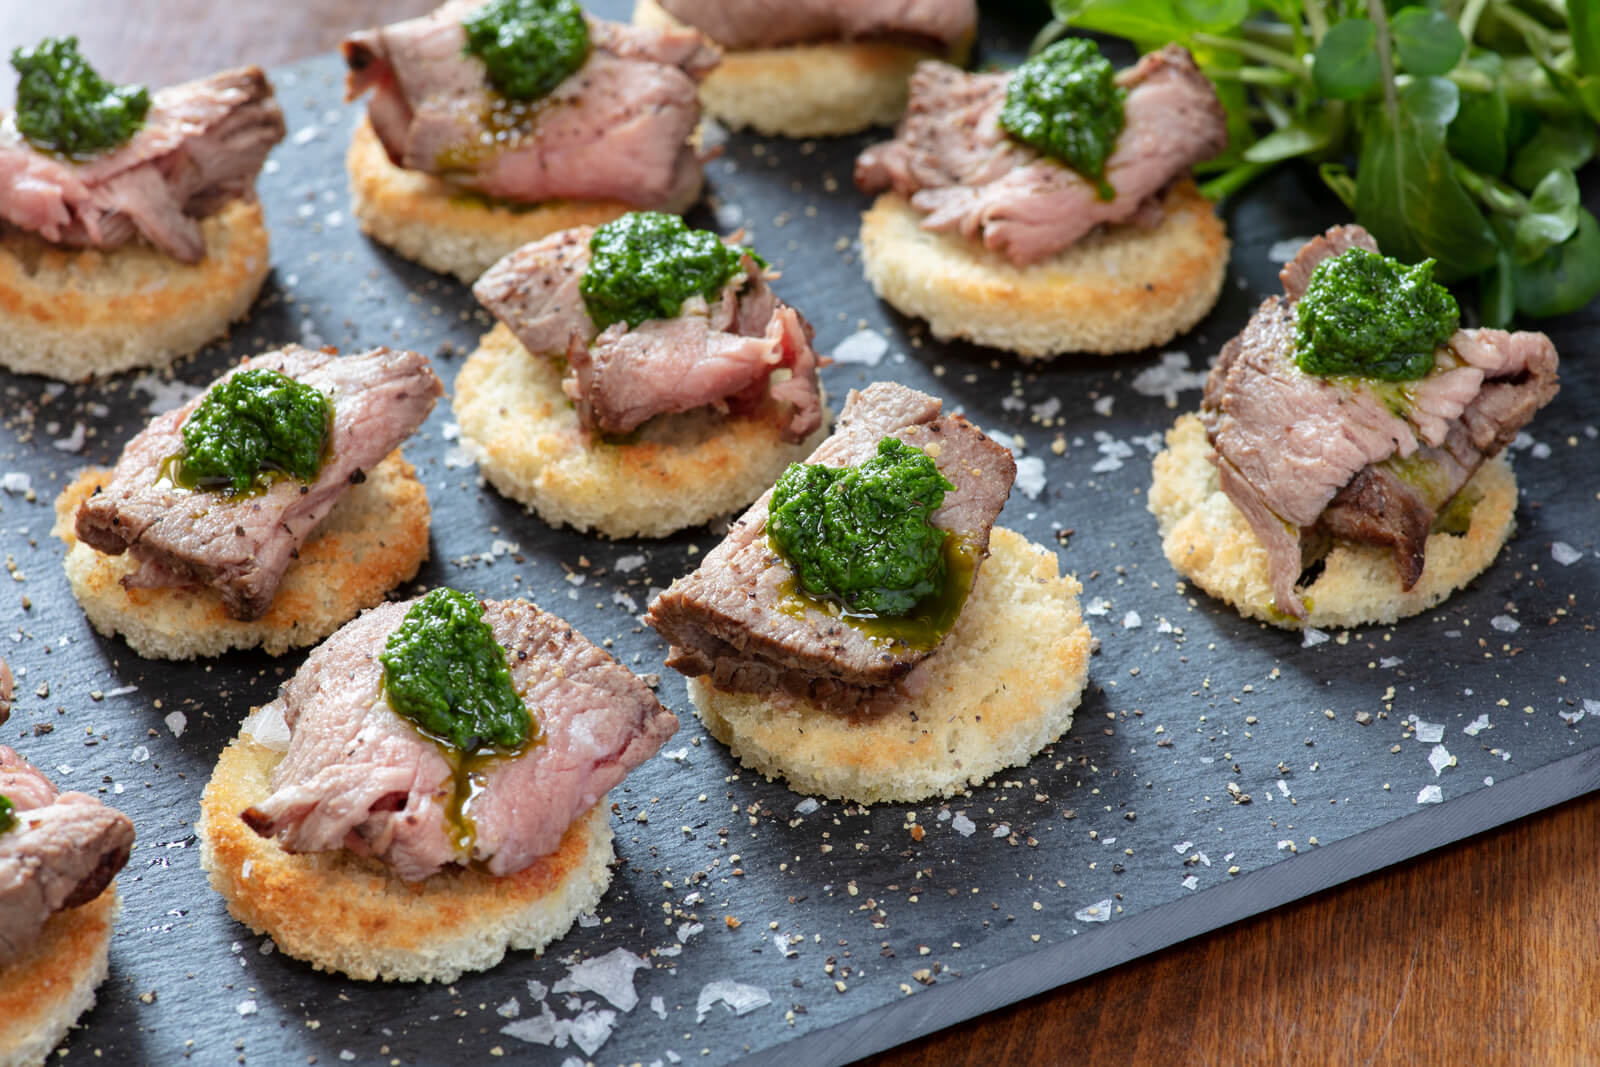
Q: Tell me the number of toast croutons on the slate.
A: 10